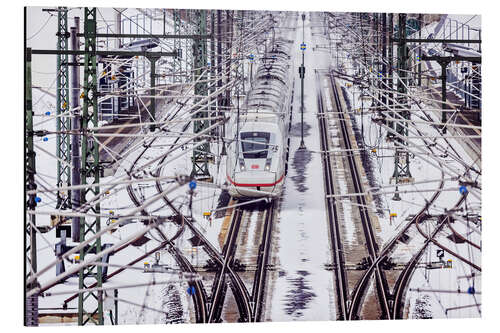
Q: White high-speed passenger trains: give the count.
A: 1